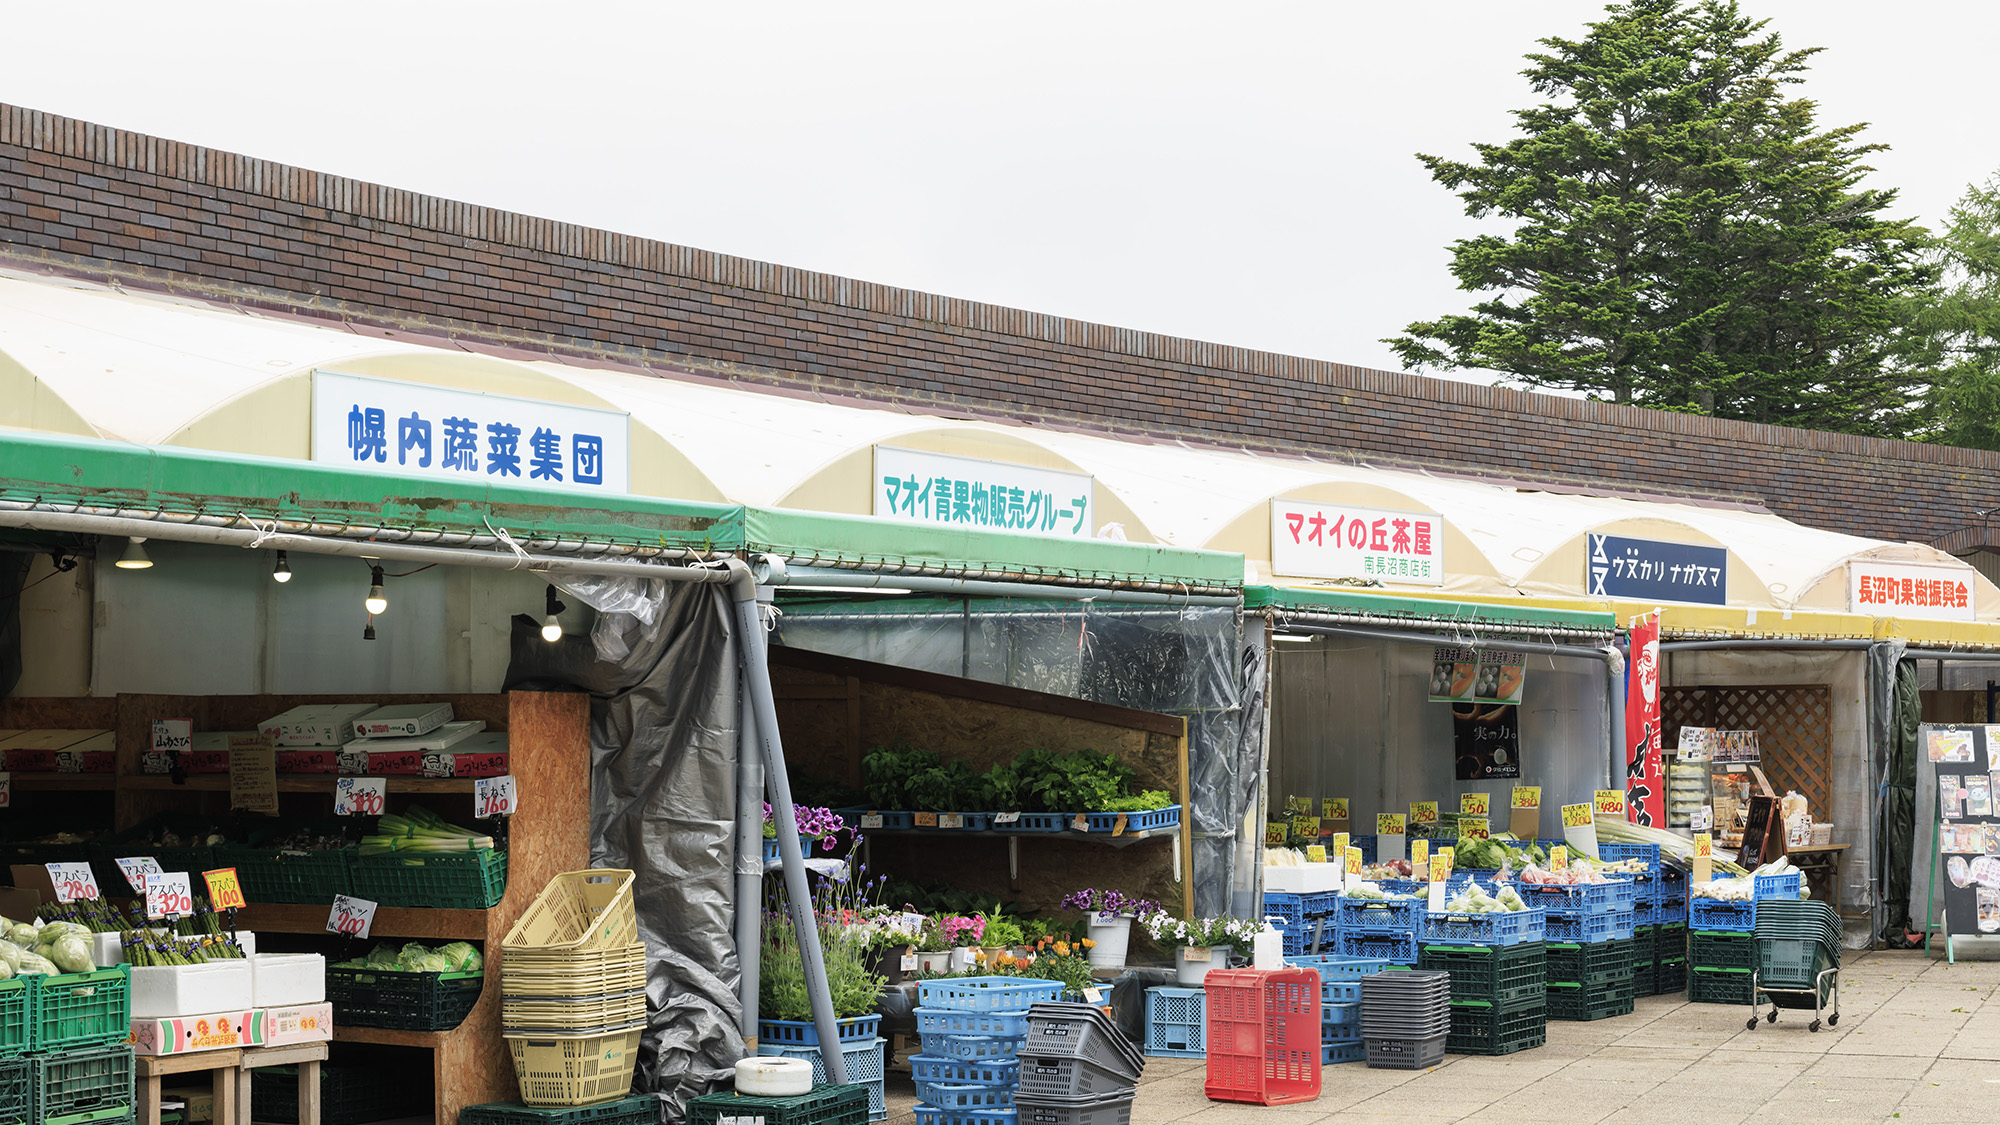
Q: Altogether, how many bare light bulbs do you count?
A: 3